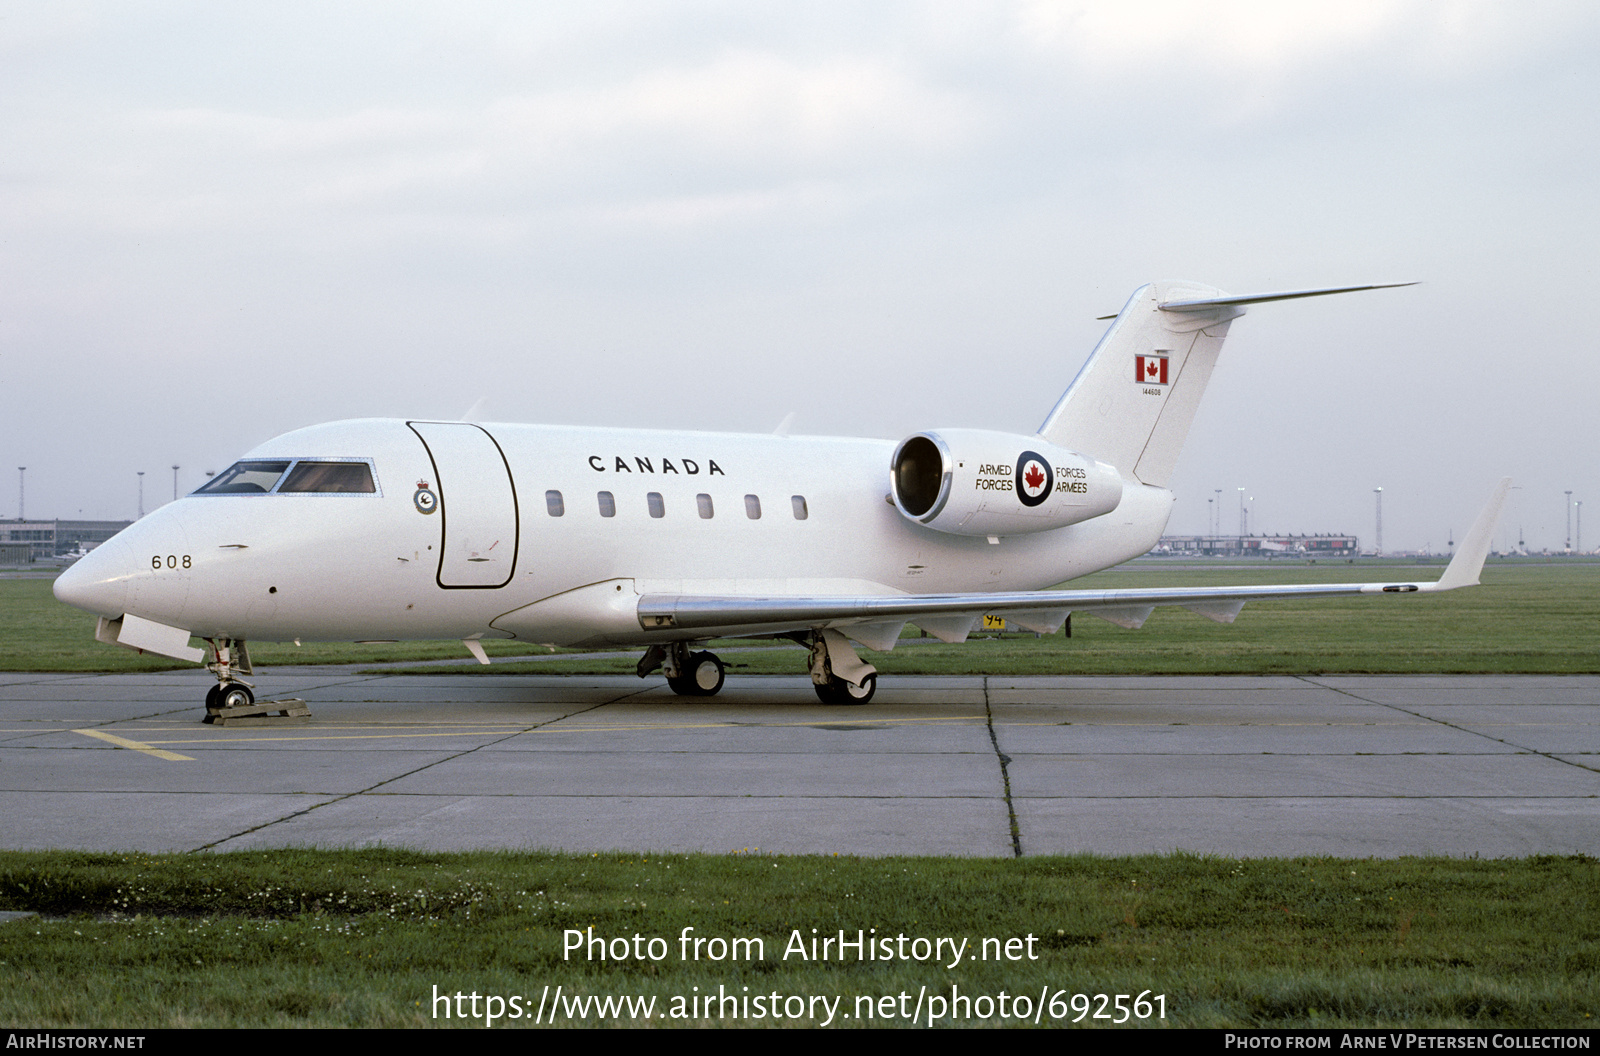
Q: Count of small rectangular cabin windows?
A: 6